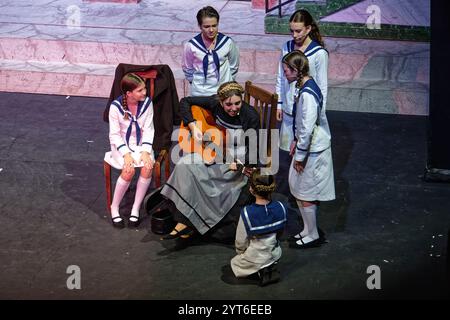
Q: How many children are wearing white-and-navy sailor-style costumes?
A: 5